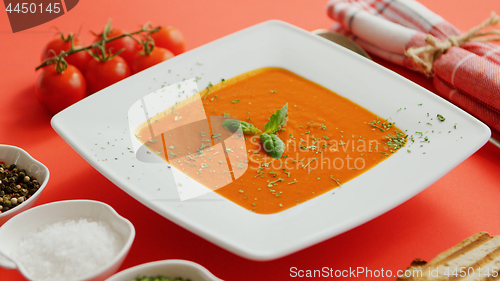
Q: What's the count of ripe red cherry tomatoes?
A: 6